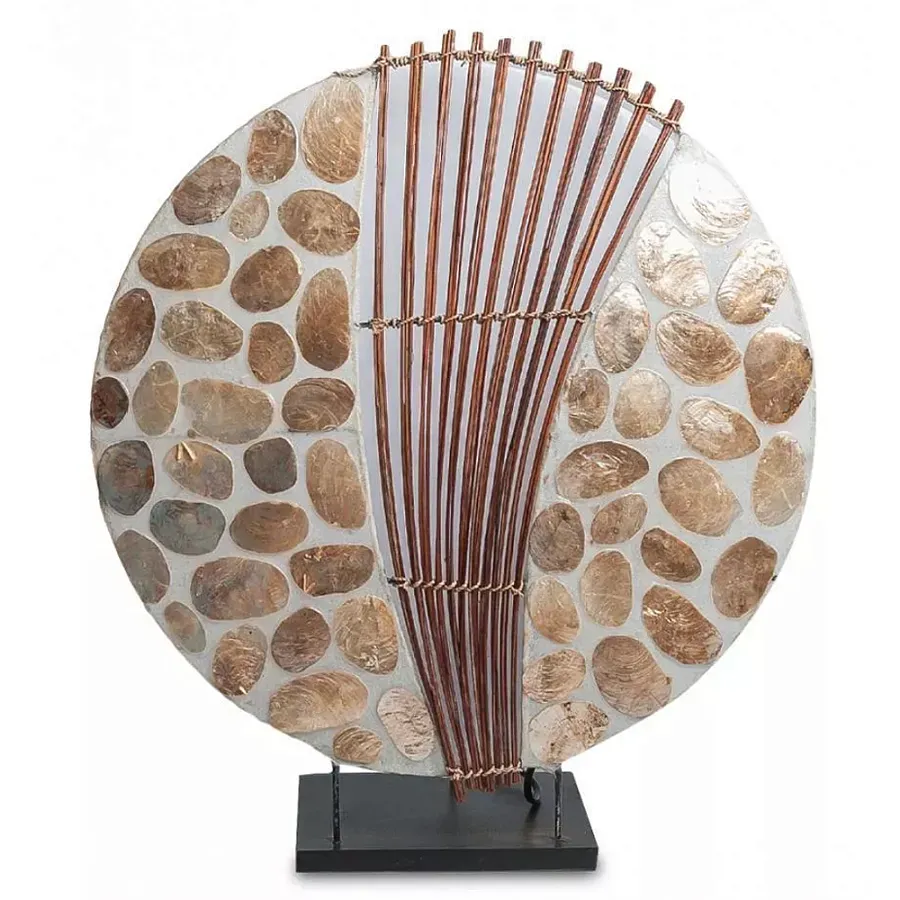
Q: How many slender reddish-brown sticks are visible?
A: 11